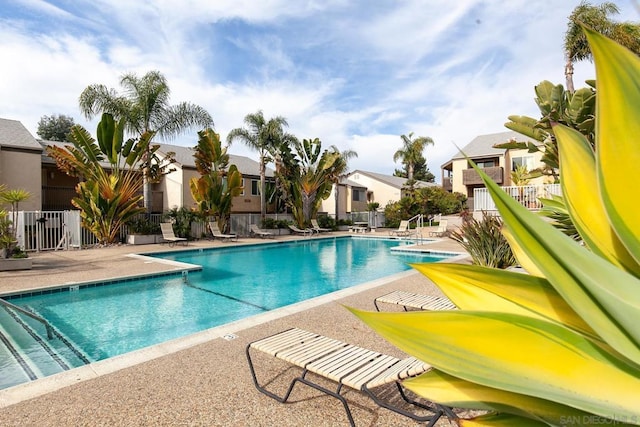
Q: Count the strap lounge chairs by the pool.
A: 9